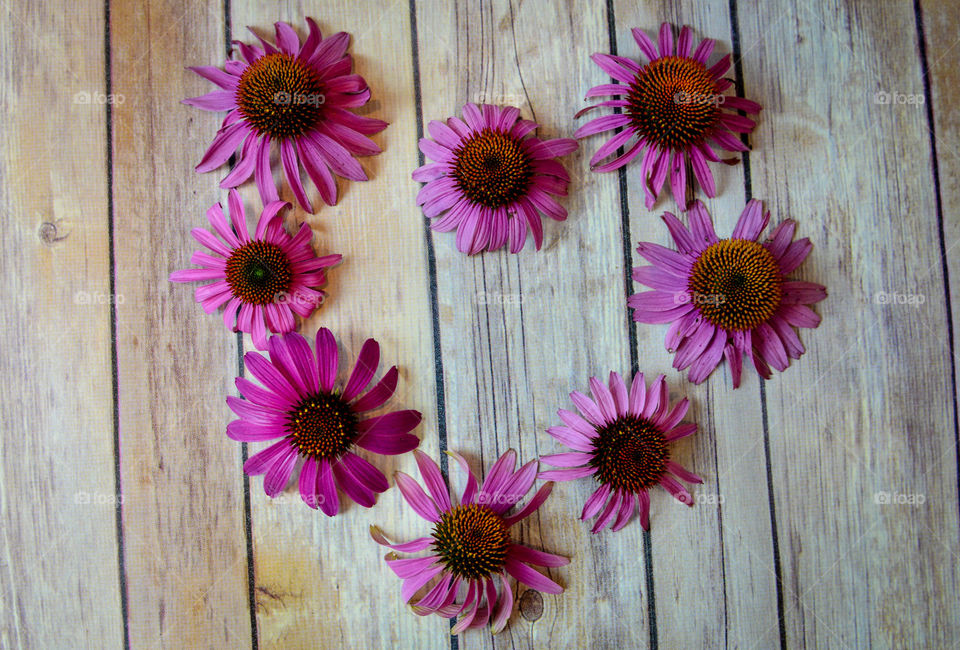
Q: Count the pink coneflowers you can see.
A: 8